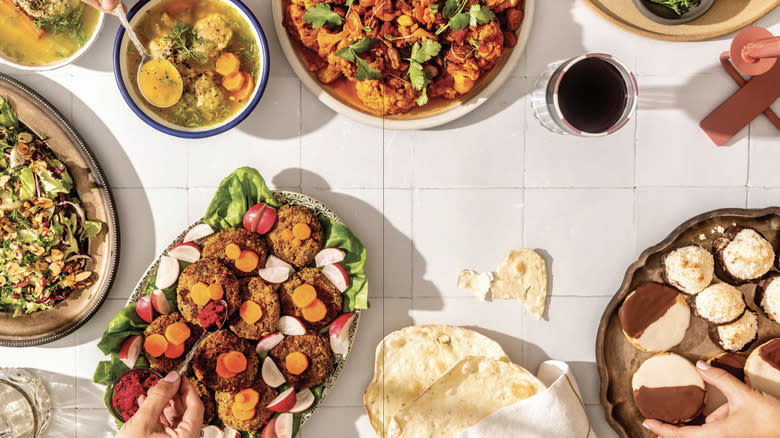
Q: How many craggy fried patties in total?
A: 10